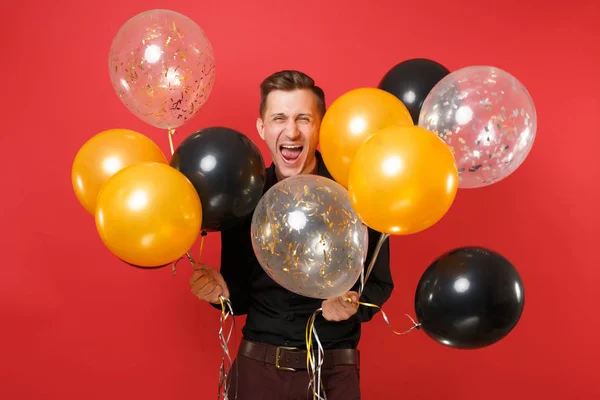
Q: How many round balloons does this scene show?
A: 10